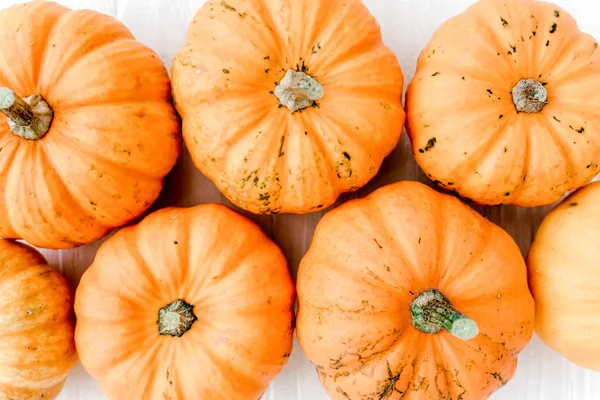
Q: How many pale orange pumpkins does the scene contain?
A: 1